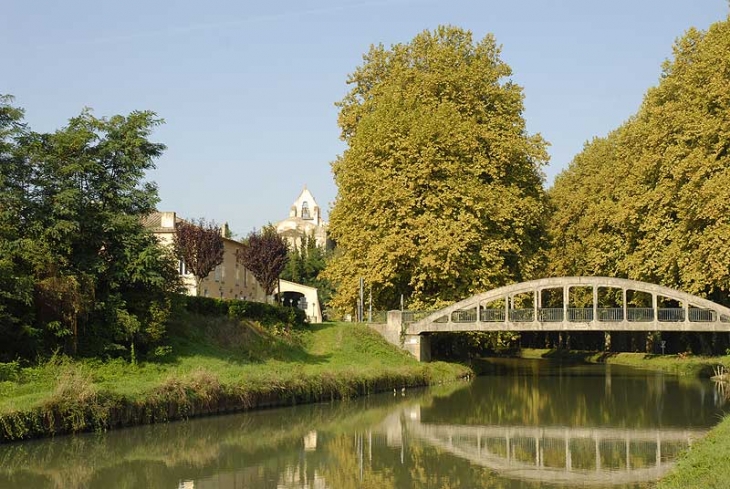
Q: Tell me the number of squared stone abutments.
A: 1